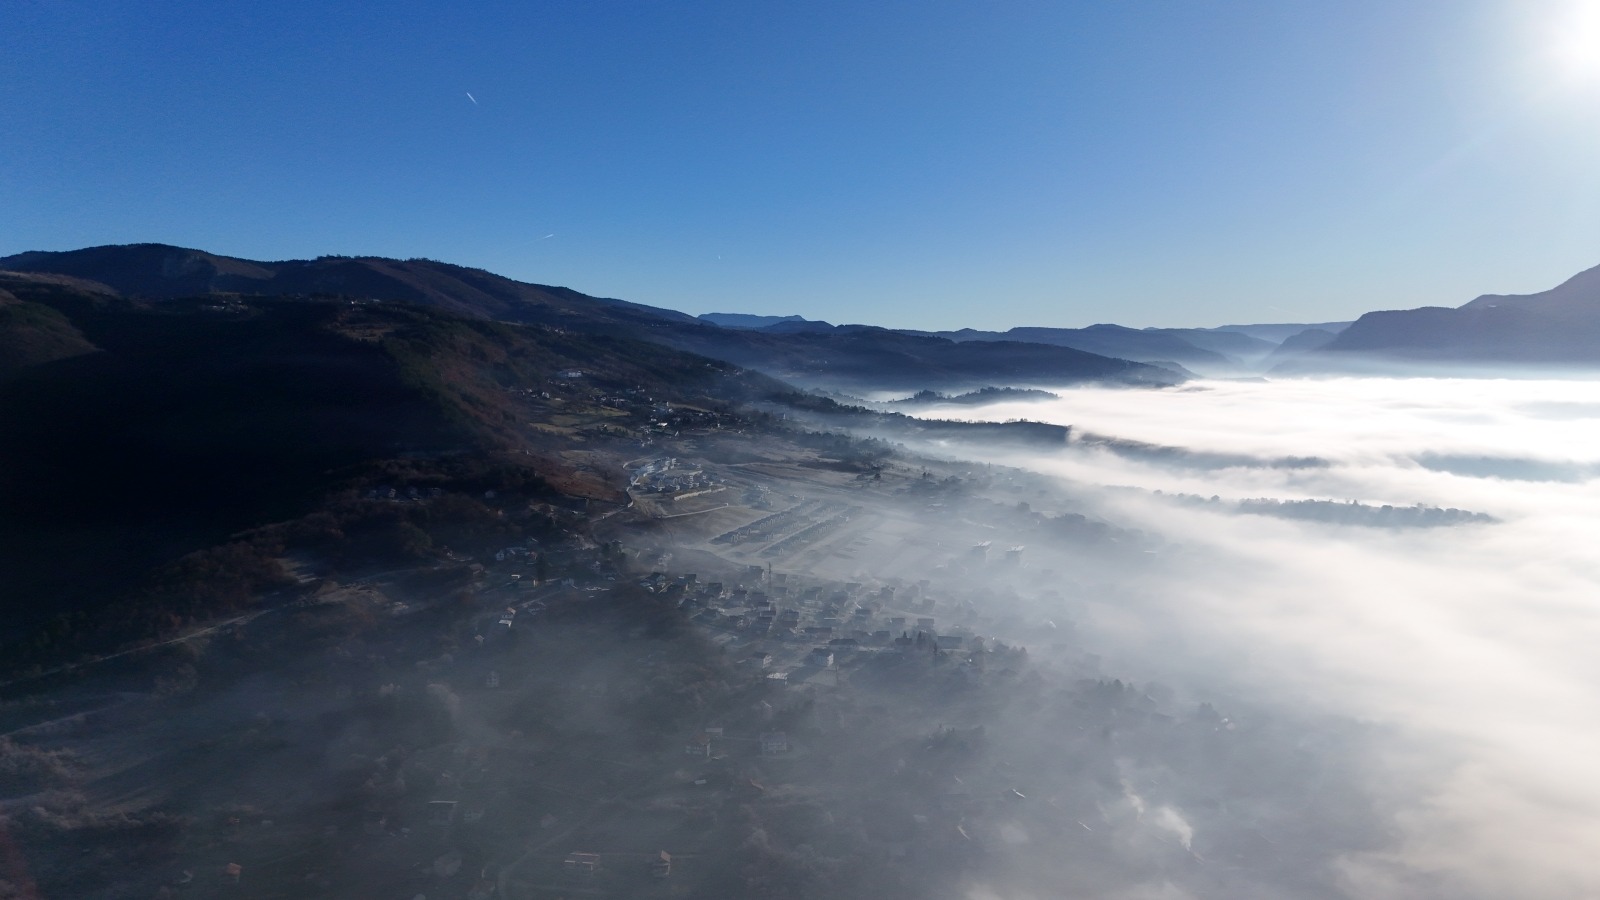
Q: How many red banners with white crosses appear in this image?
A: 0